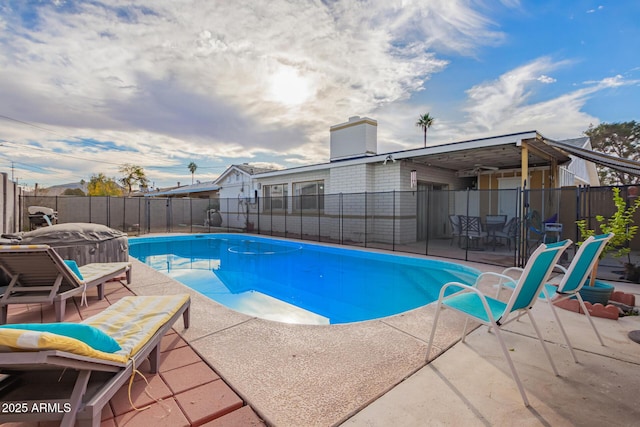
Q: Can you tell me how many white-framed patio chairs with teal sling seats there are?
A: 2